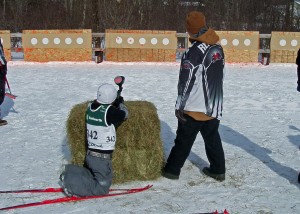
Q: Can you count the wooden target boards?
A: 5